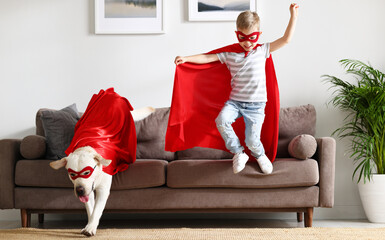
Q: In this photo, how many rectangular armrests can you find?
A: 2